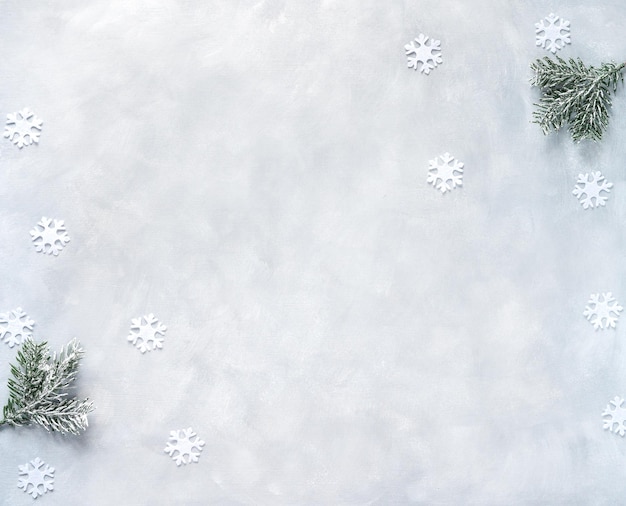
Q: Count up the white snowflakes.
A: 12